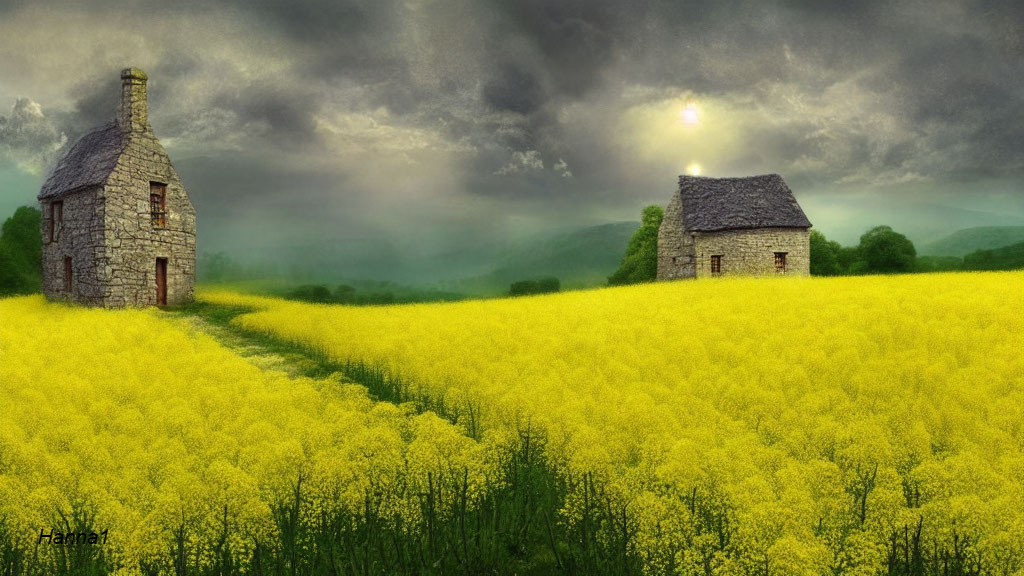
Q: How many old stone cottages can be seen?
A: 2